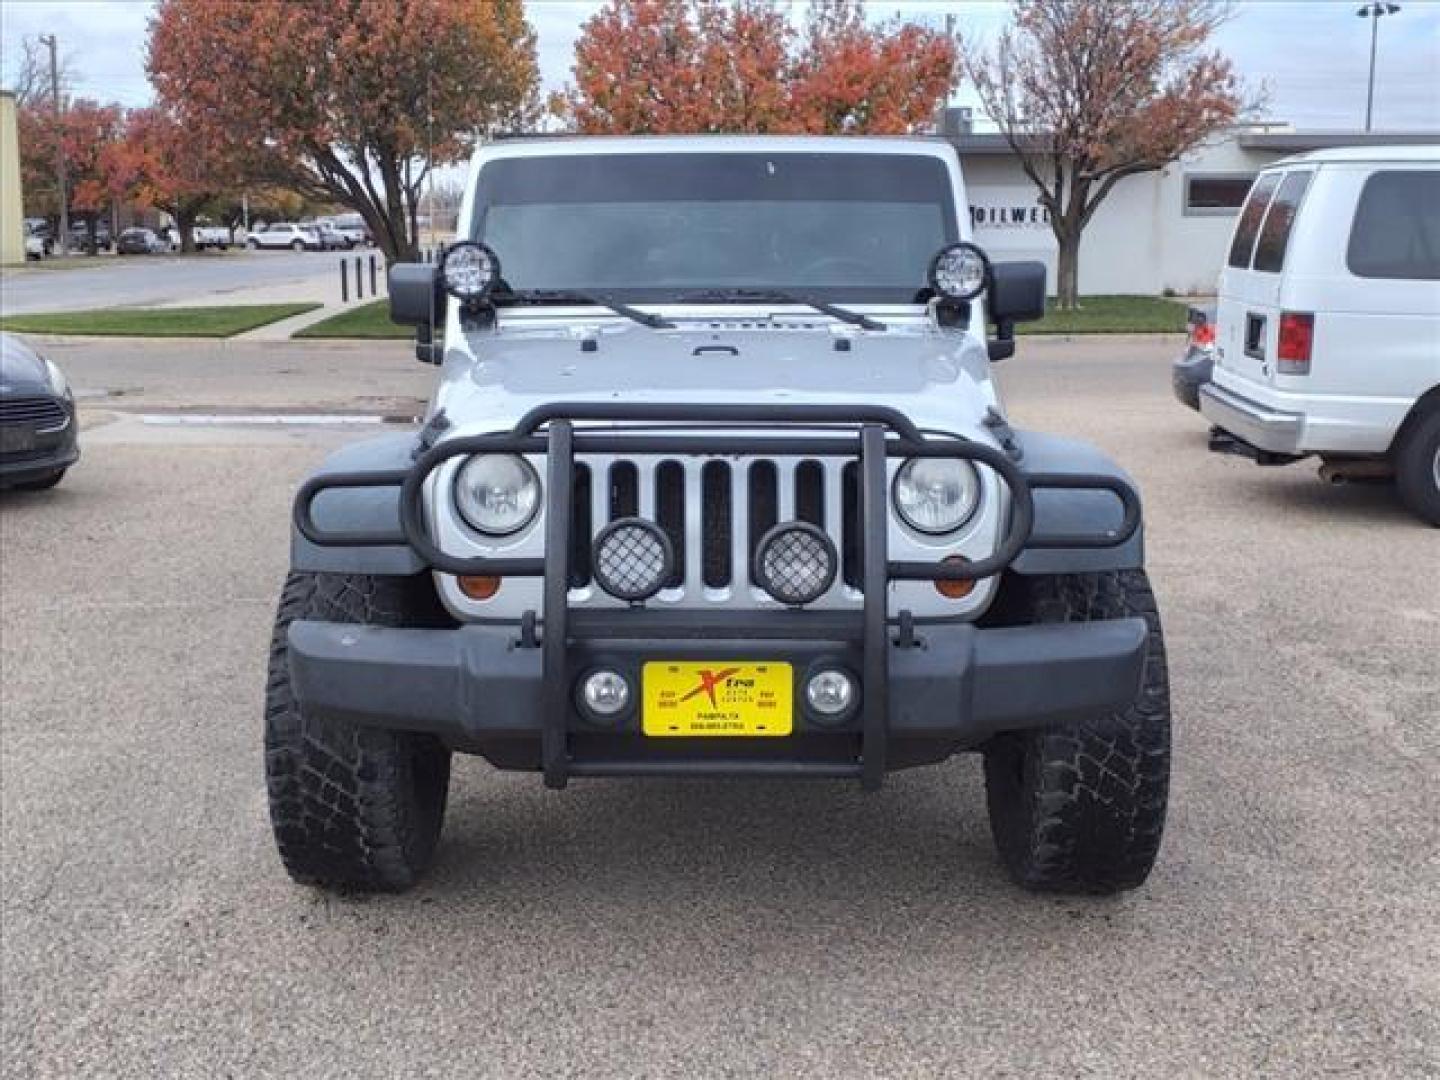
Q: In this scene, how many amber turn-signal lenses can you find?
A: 2